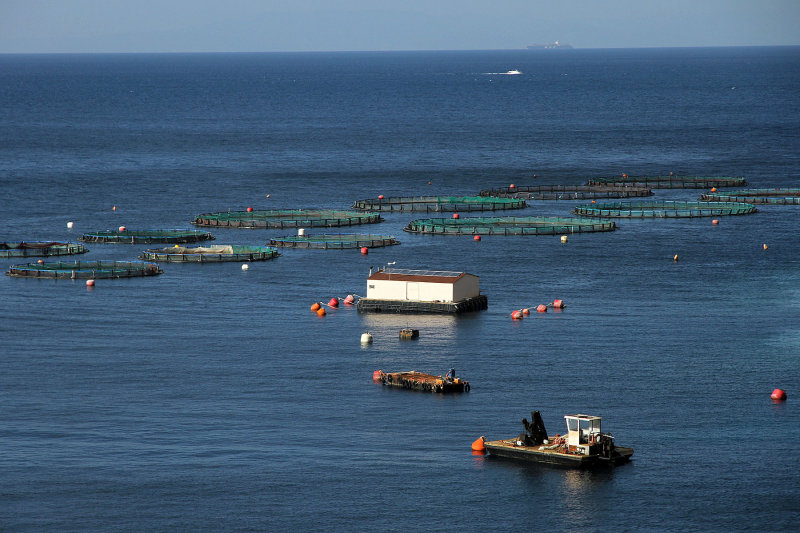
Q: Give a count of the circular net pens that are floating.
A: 12